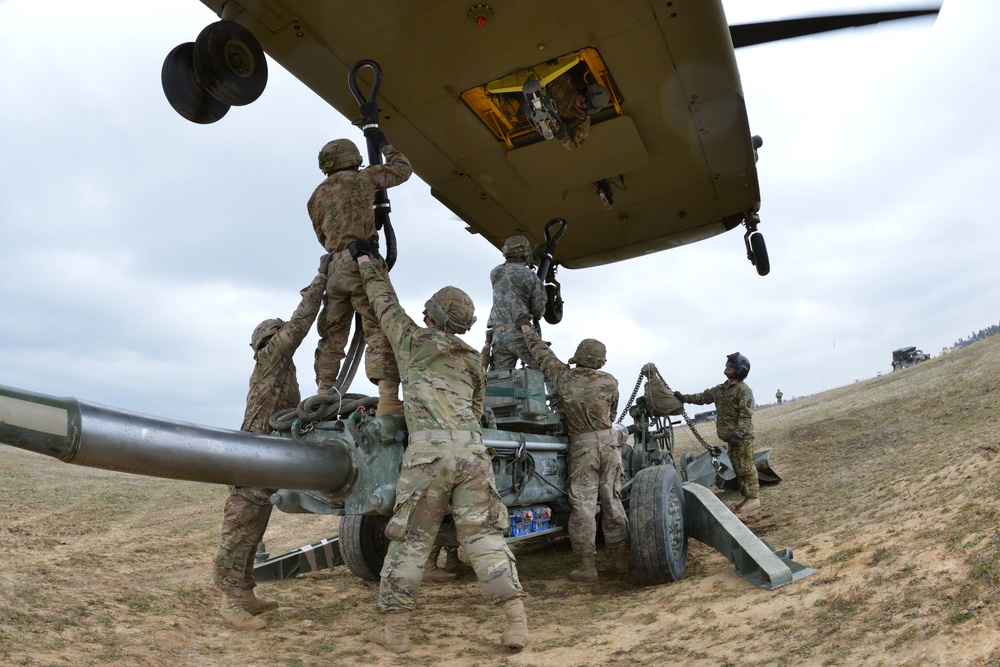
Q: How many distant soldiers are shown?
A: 1